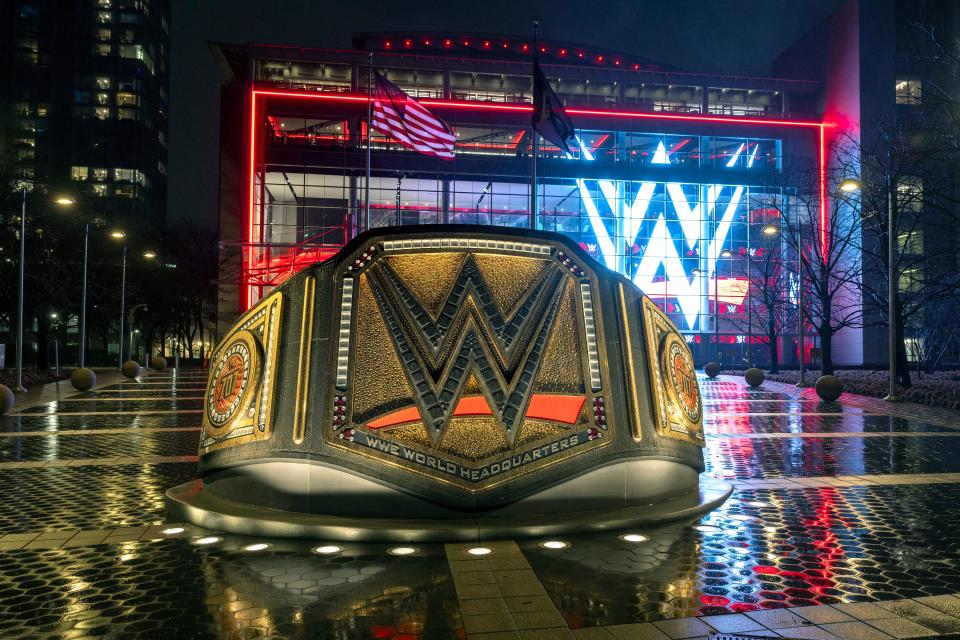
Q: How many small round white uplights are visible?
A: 8